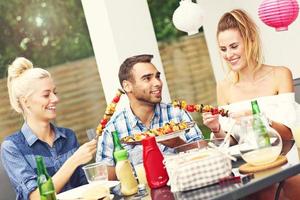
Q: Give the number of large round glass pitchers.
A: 1